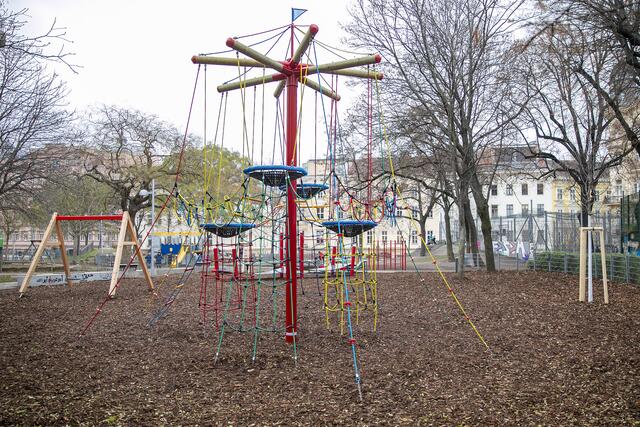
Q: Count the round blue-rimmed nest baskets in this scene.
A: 4